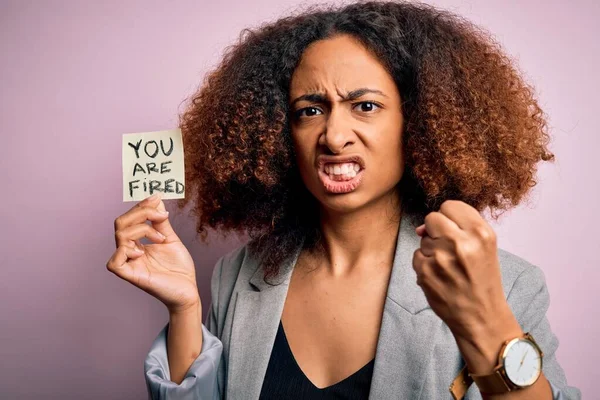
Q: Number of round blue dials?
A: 0